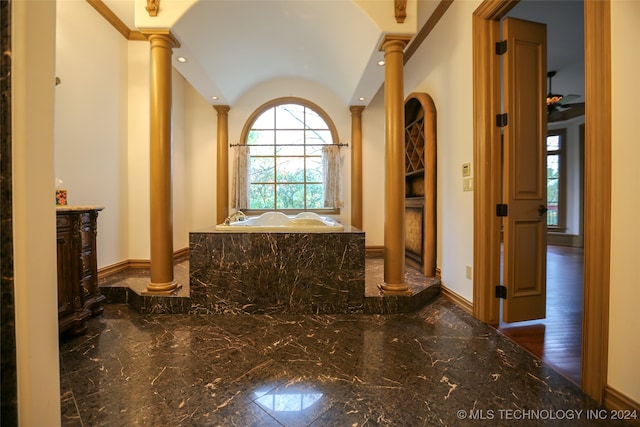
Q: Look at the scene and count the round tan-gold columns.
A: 4